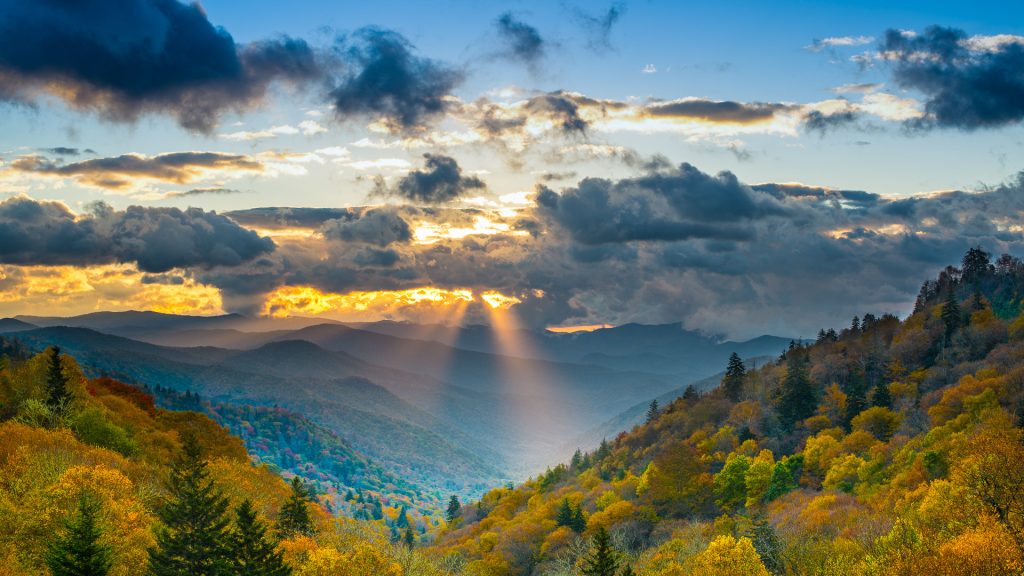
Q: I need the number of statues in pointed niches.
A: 0